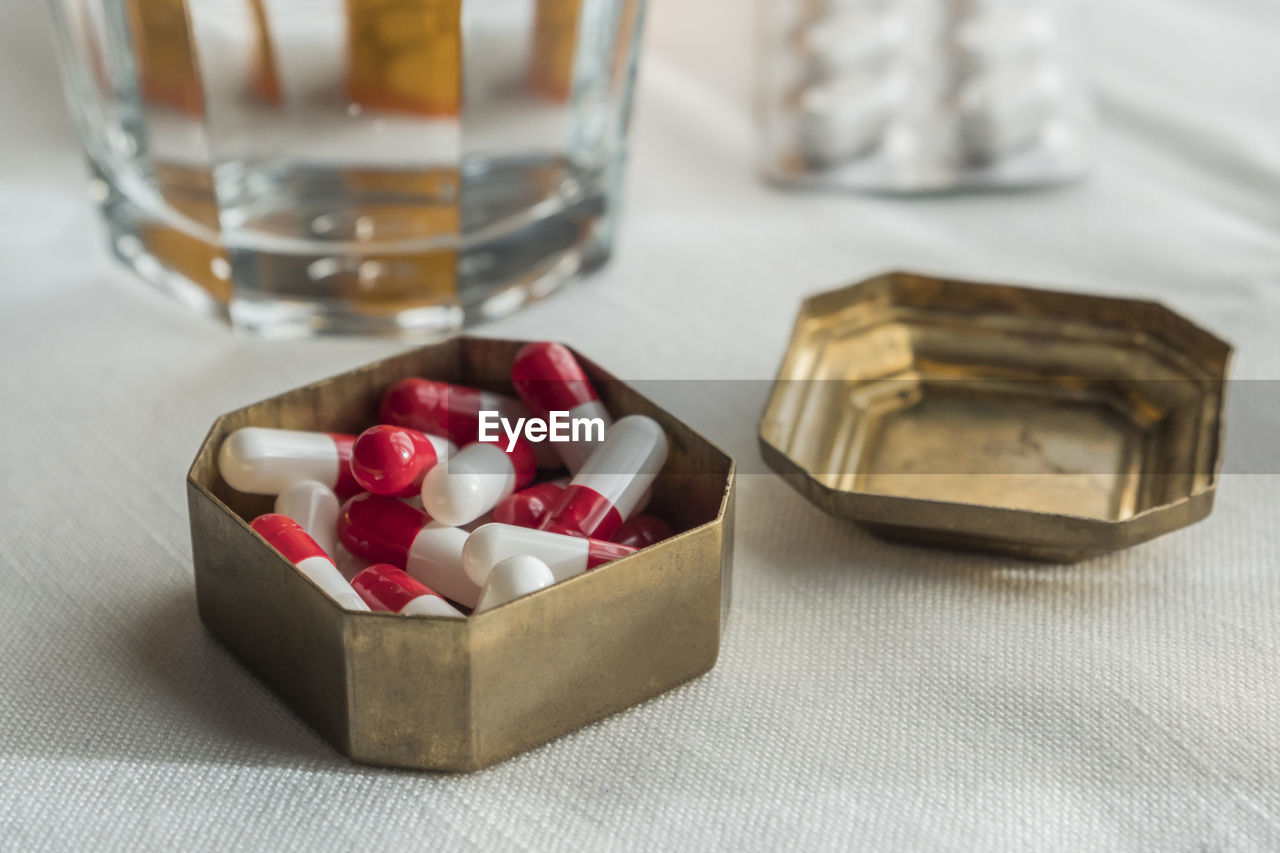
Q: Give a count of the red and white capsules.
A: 14